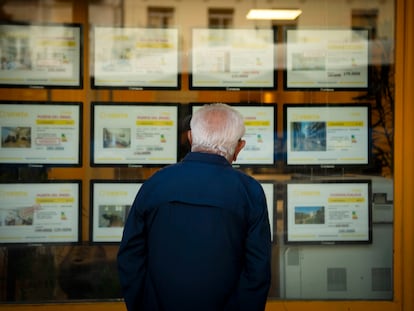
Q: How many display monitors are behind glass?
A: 12